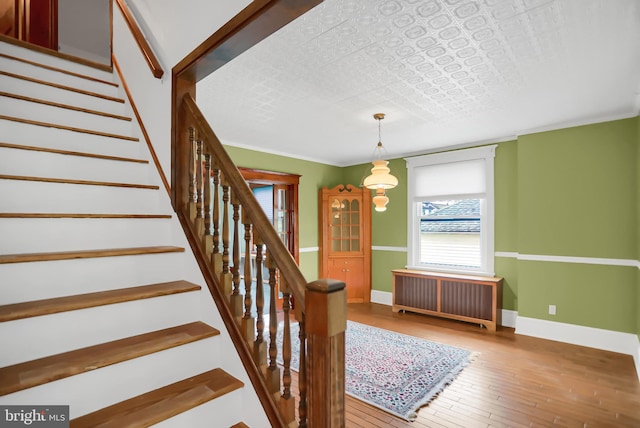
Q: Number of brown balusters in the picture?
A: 11